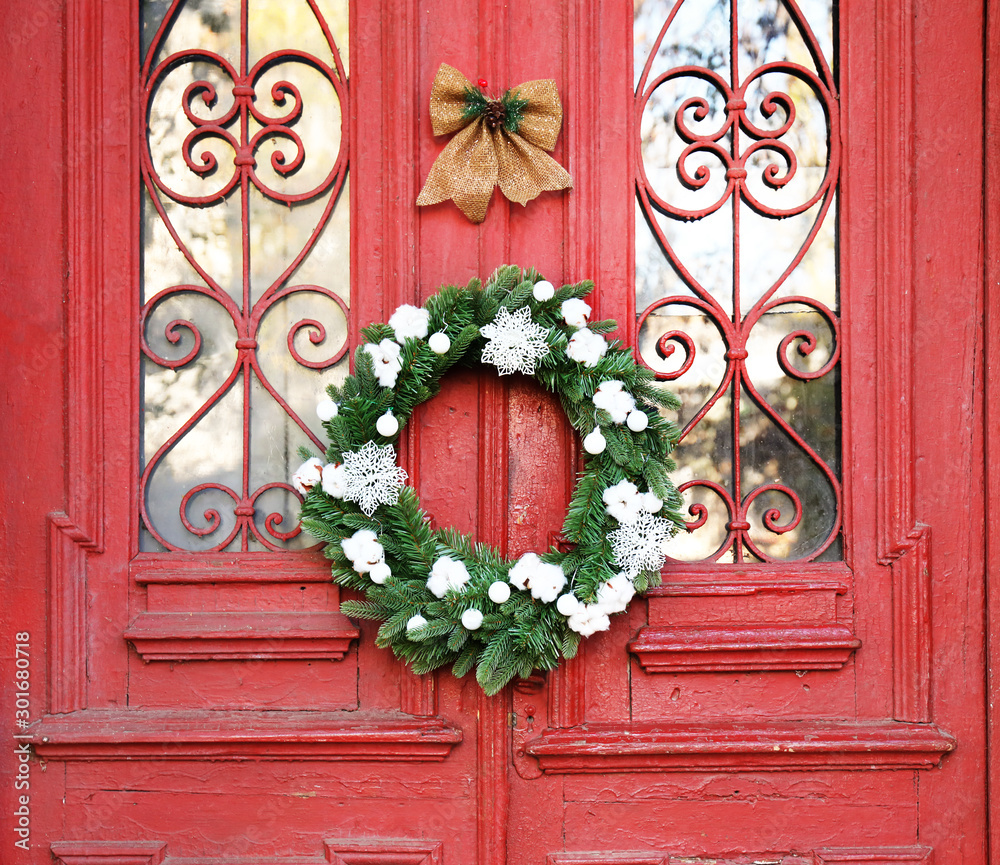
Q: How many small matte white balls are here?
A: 12